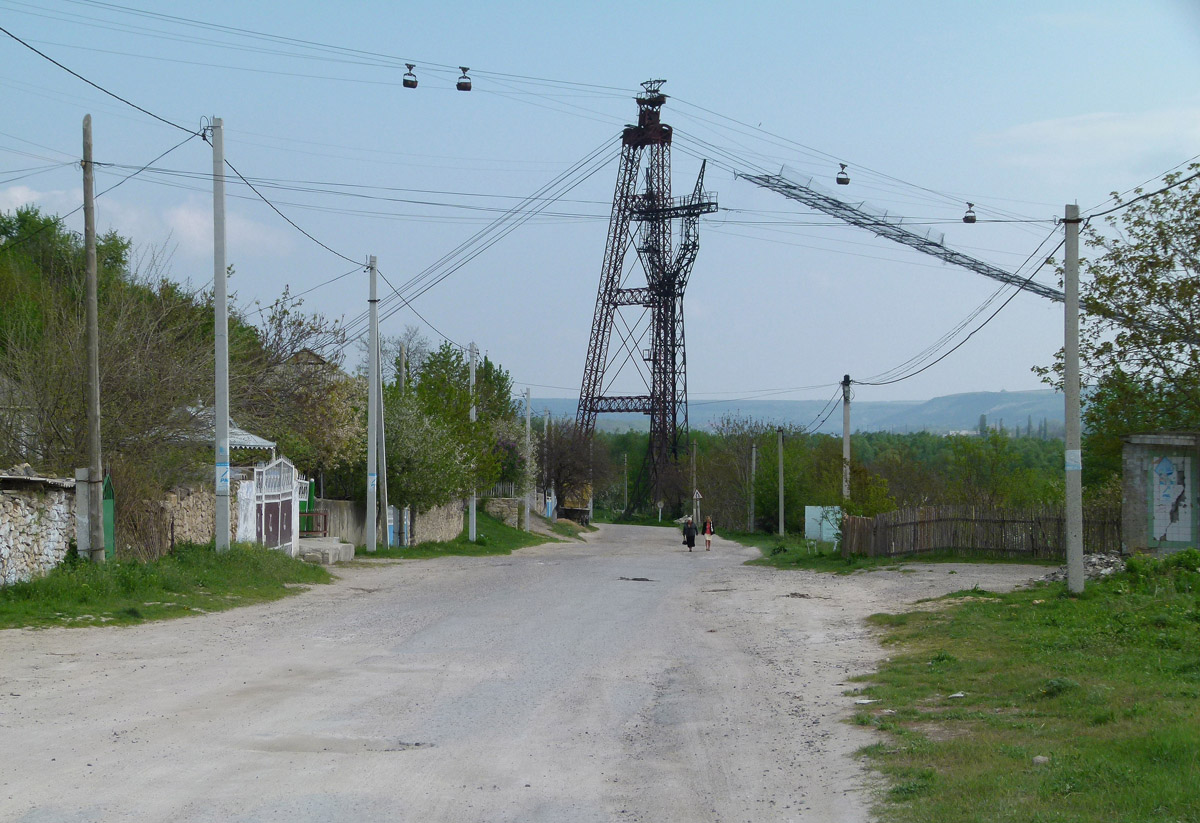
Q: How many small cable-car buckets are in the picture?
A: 4